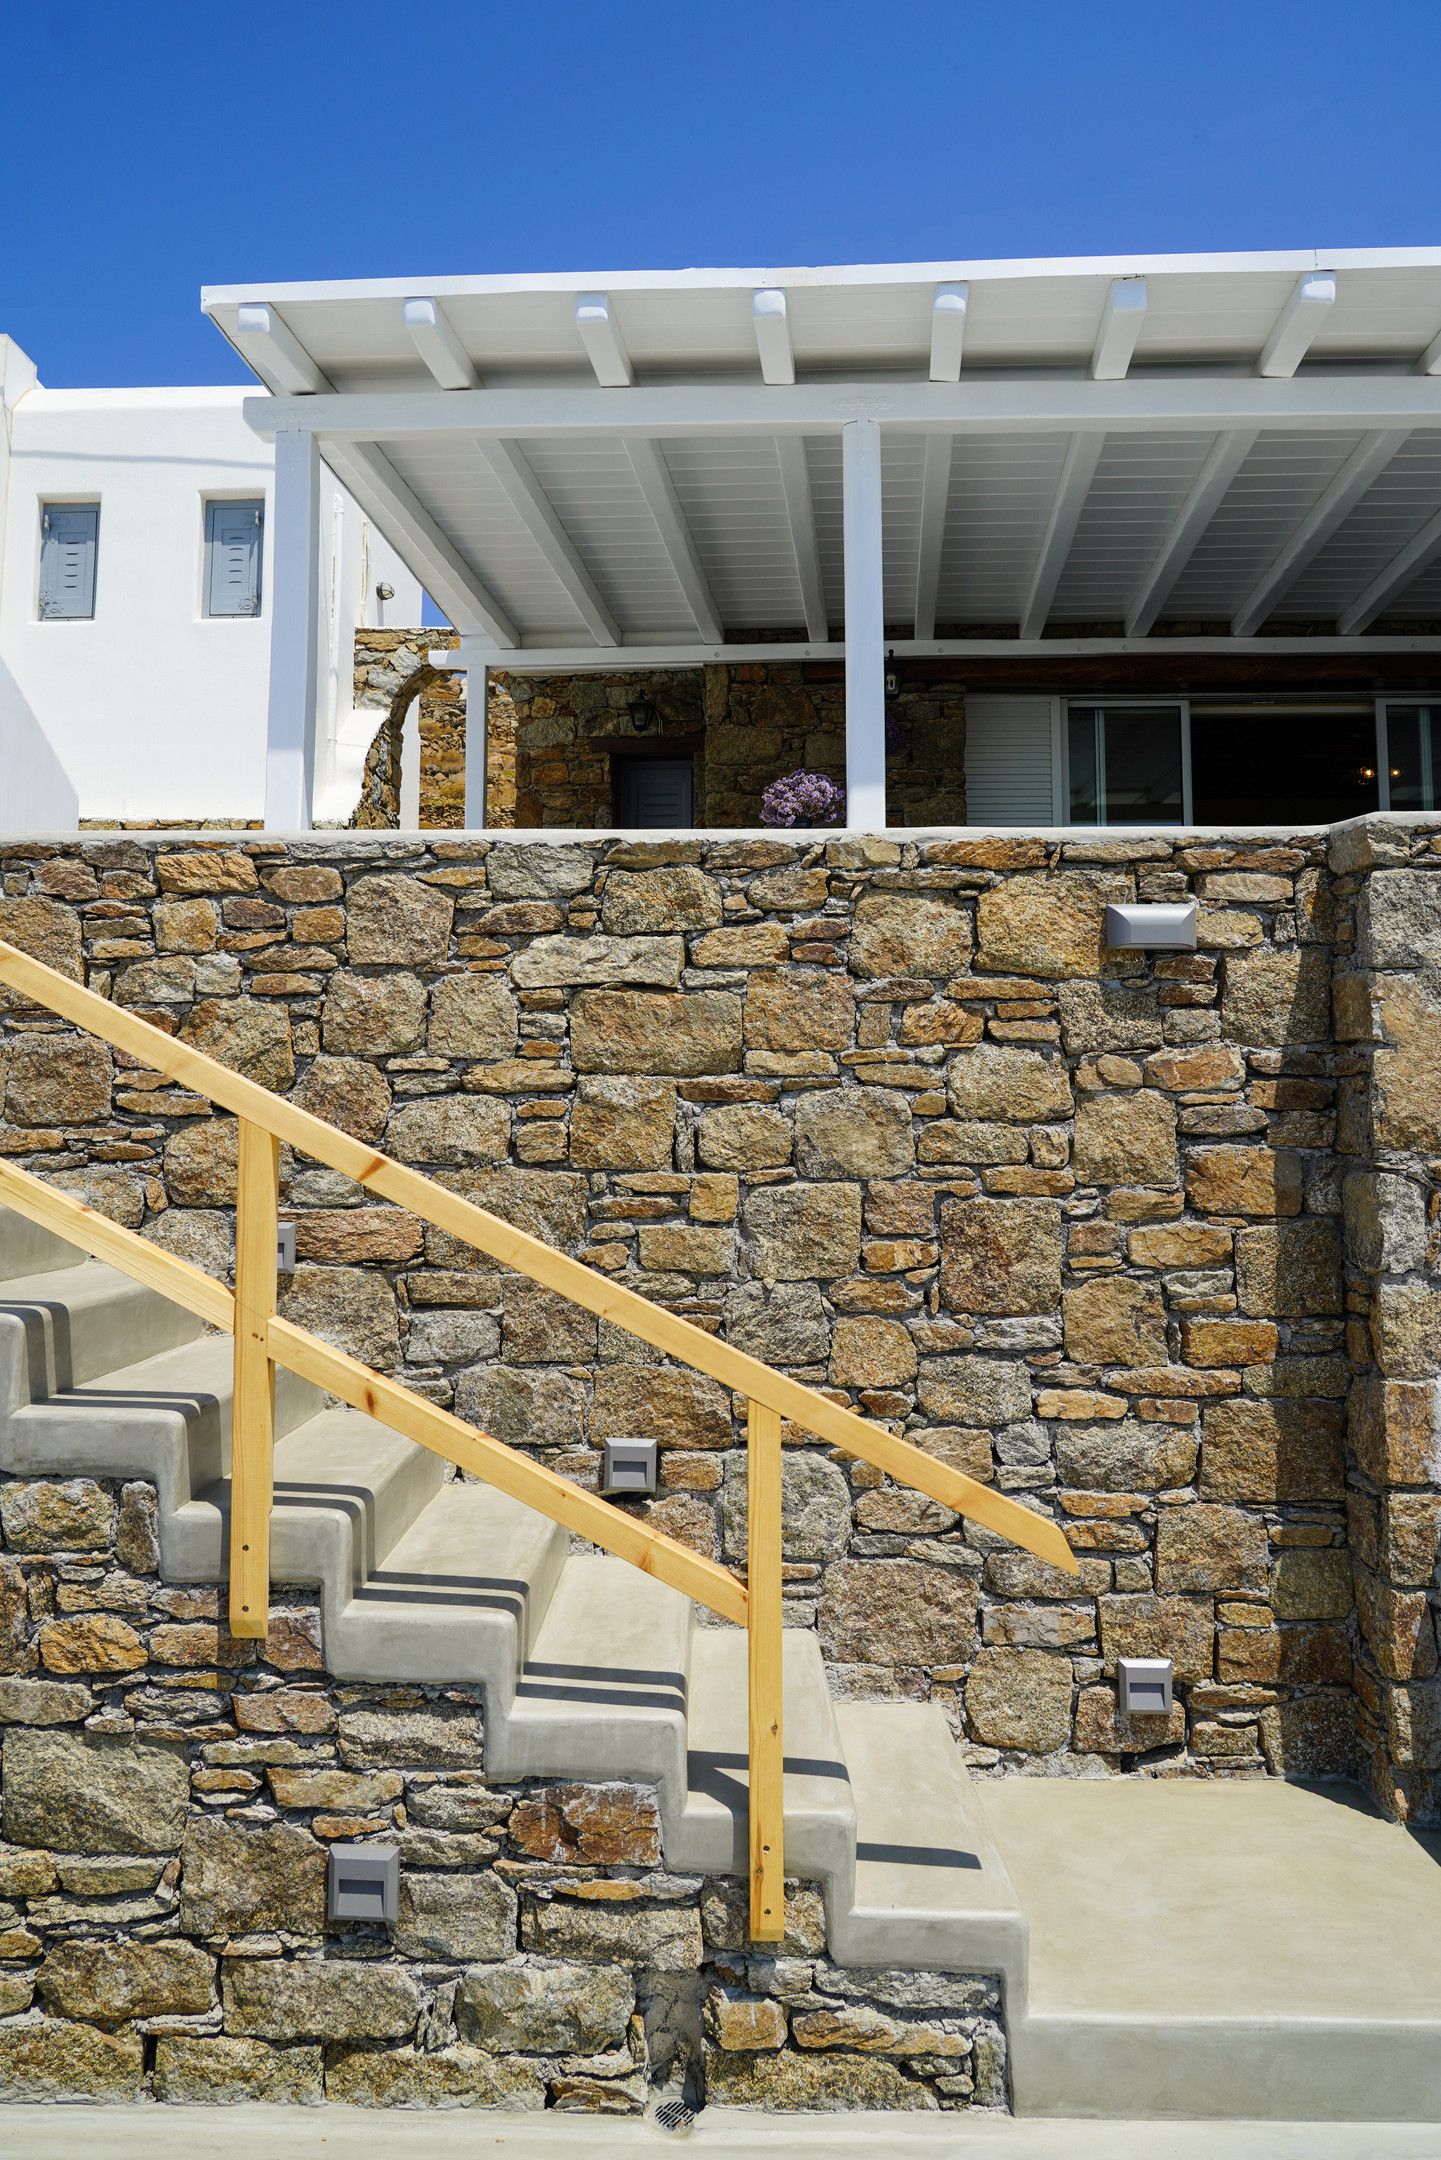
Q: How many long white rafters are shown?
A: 9